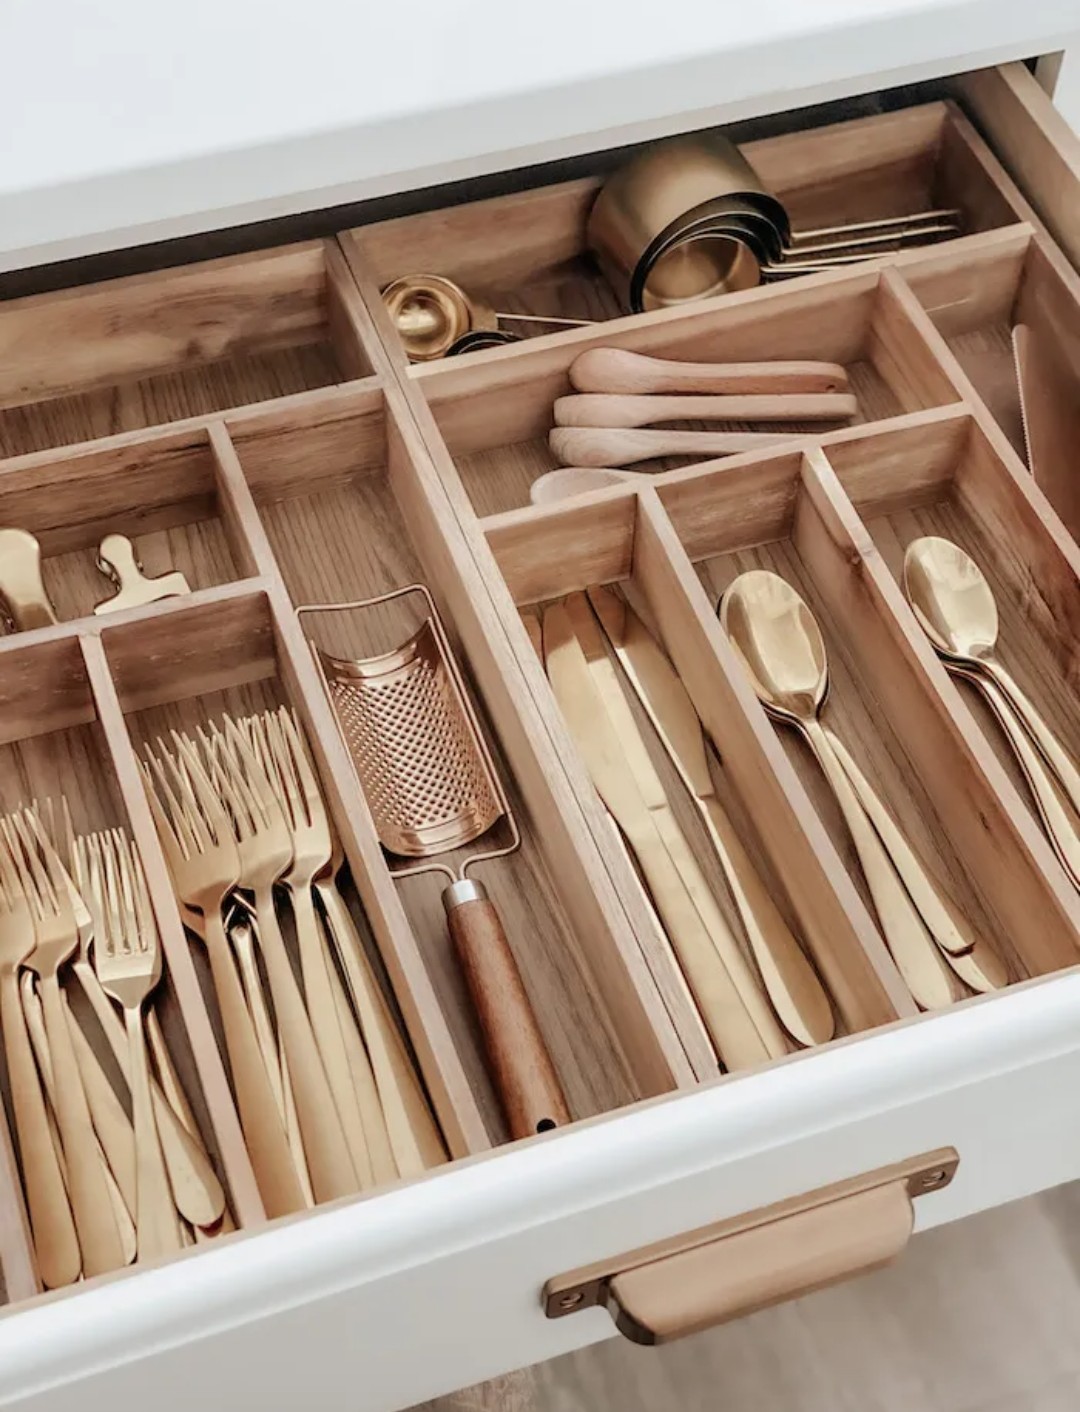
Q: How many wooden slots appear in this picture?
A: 11